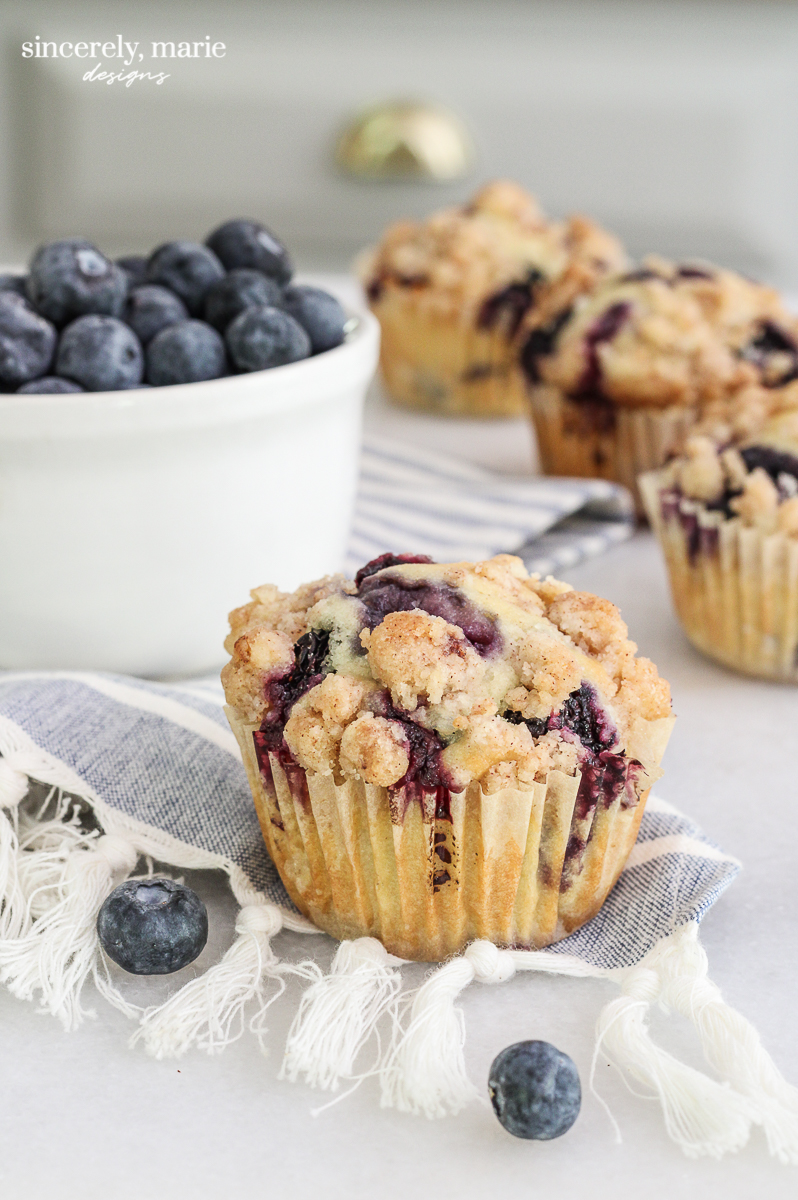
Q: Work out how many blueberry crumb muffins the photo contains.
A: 4